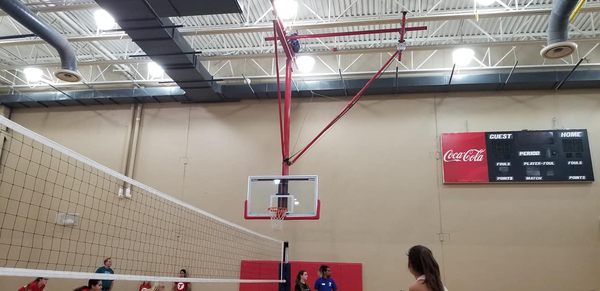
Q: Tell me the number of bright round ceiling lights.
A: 7